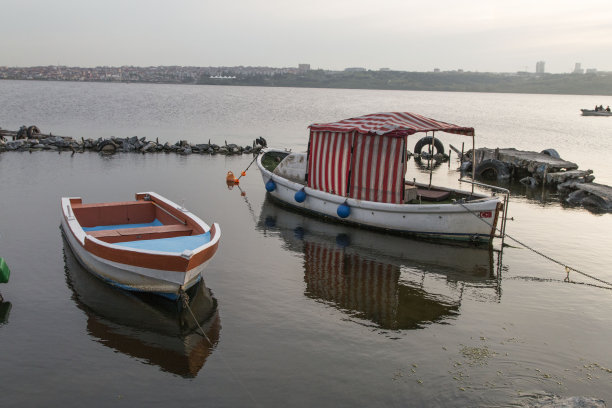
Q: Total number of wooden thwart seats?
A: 2